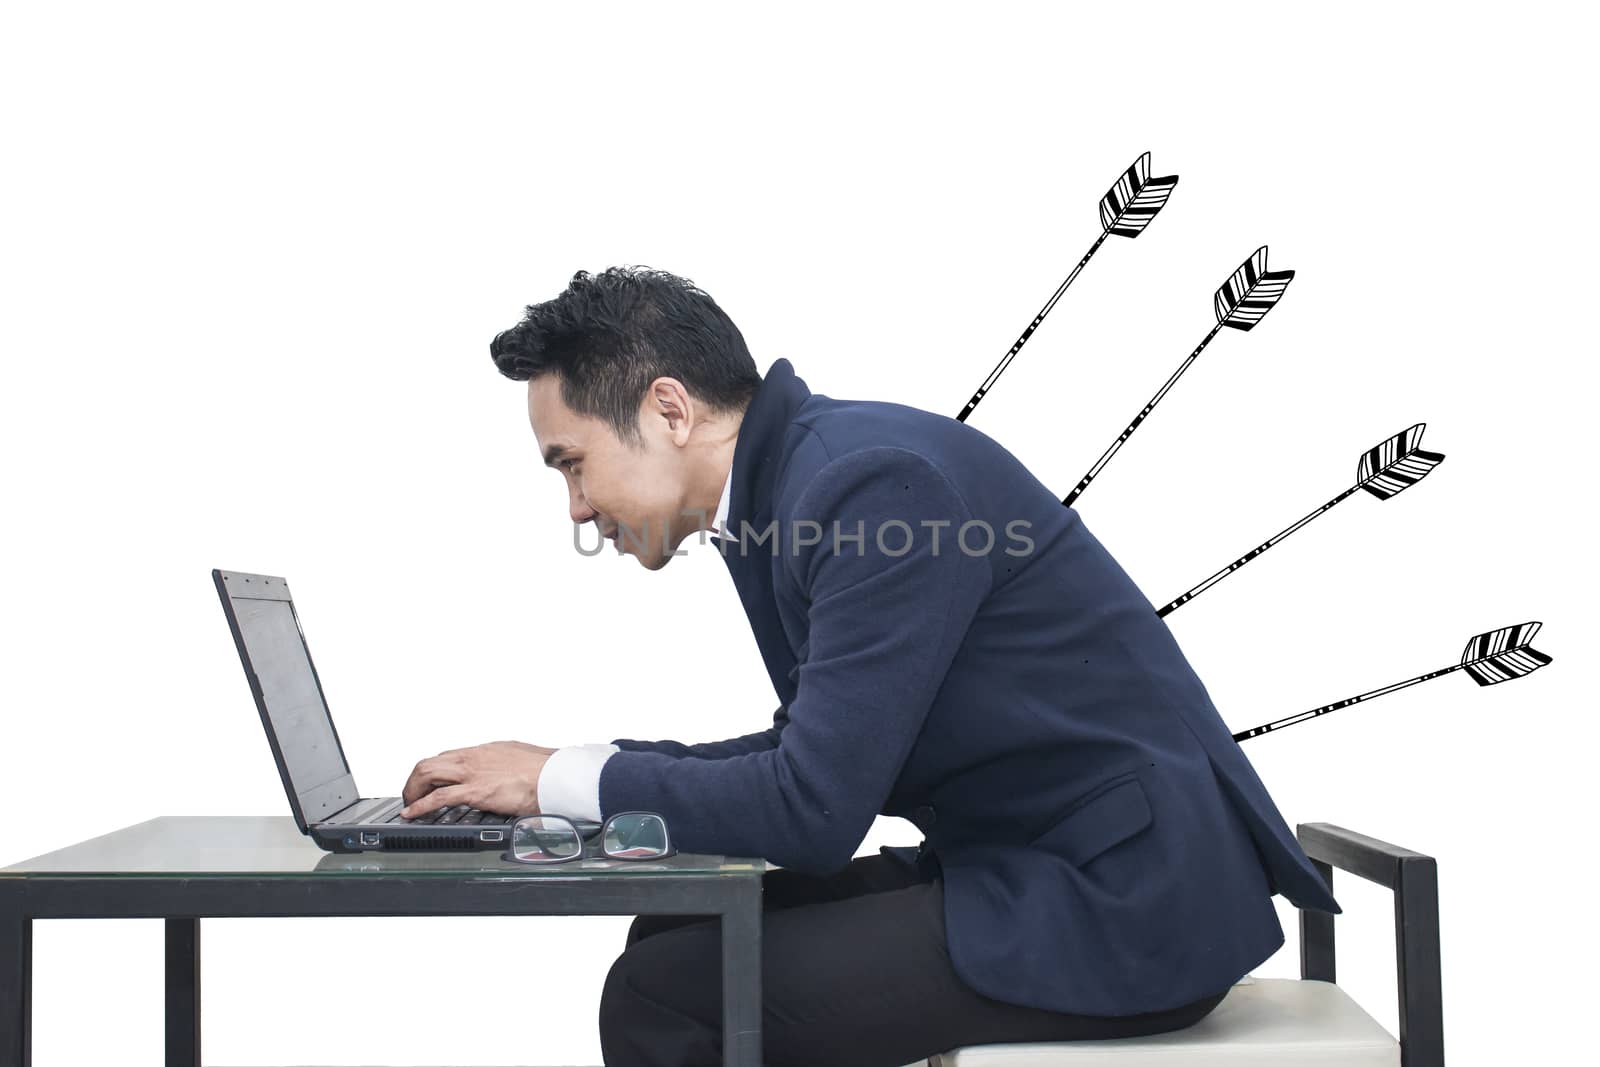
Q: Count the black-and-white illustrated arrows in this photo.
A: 4